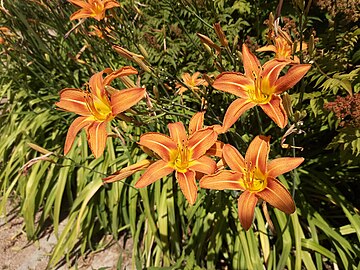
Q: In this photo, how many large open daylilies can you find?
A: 4